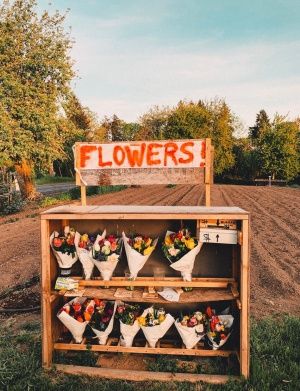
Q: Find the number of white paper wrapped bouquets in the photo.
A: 11